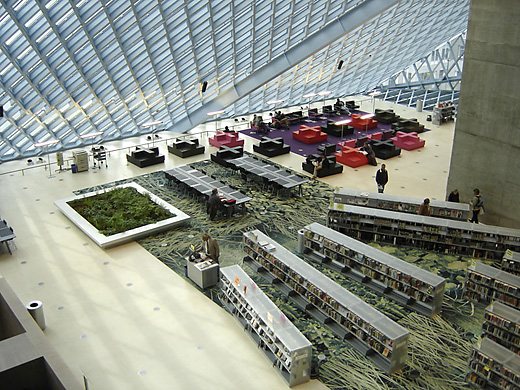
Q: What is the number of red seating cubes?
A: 3